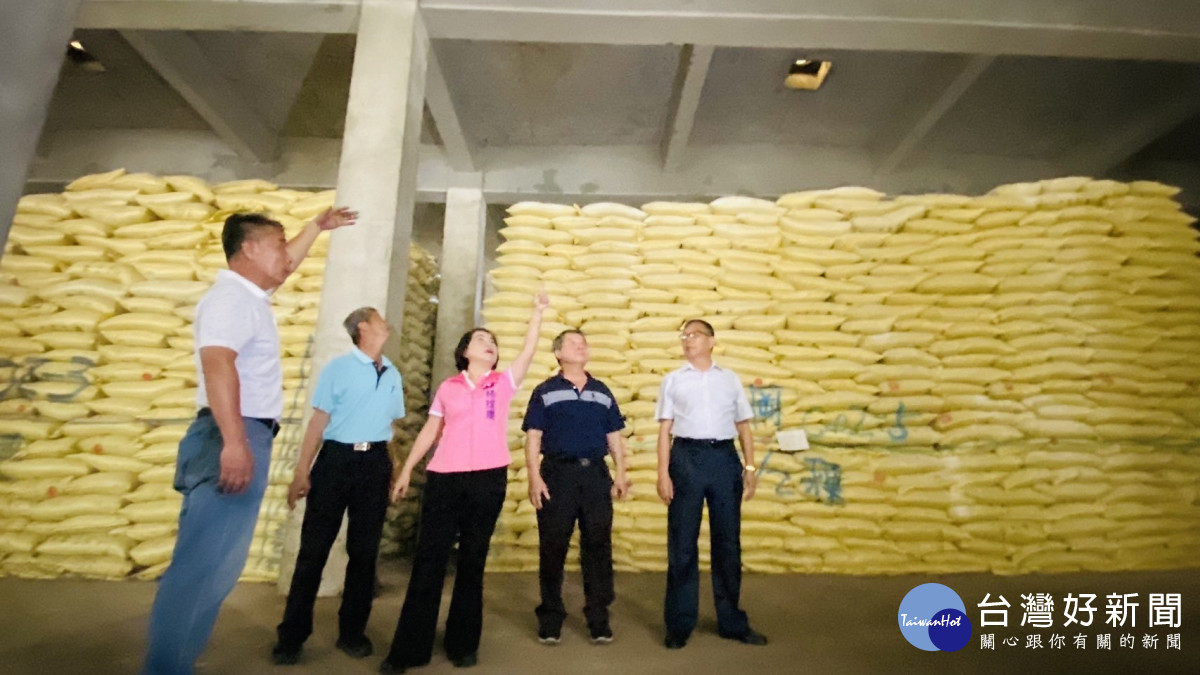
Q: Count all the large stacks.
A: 2